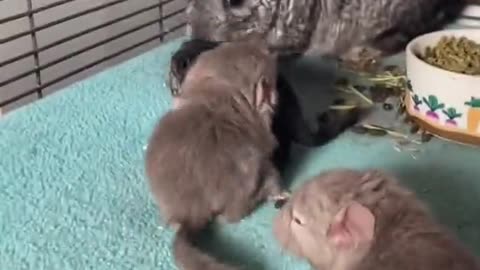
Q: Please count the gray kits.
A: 2